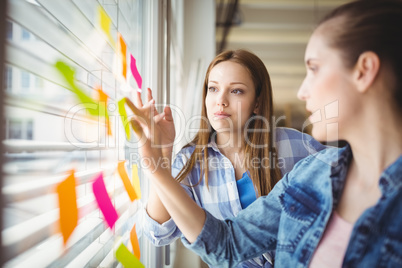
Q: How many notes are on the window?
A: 12